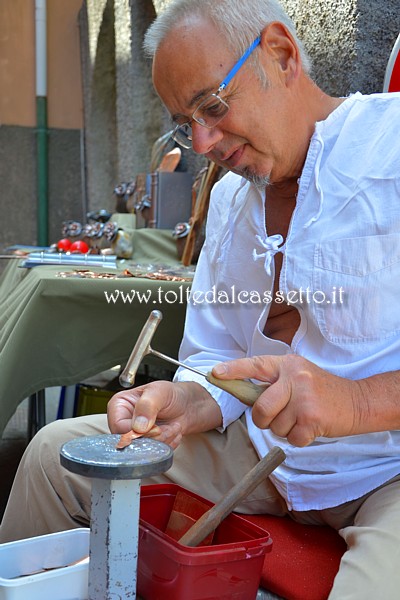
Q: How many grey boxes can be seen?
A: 1